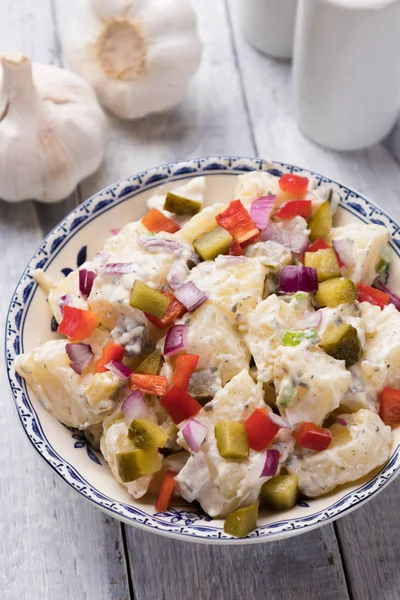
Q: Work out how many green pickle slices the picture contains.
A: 13